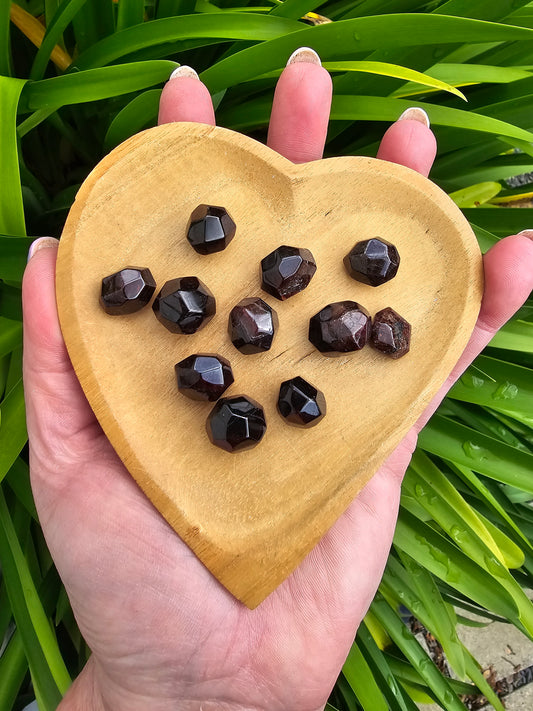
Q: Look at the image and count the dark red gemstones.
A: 11